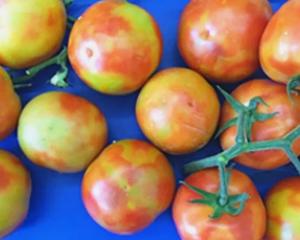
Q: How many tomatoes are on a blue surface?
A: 12